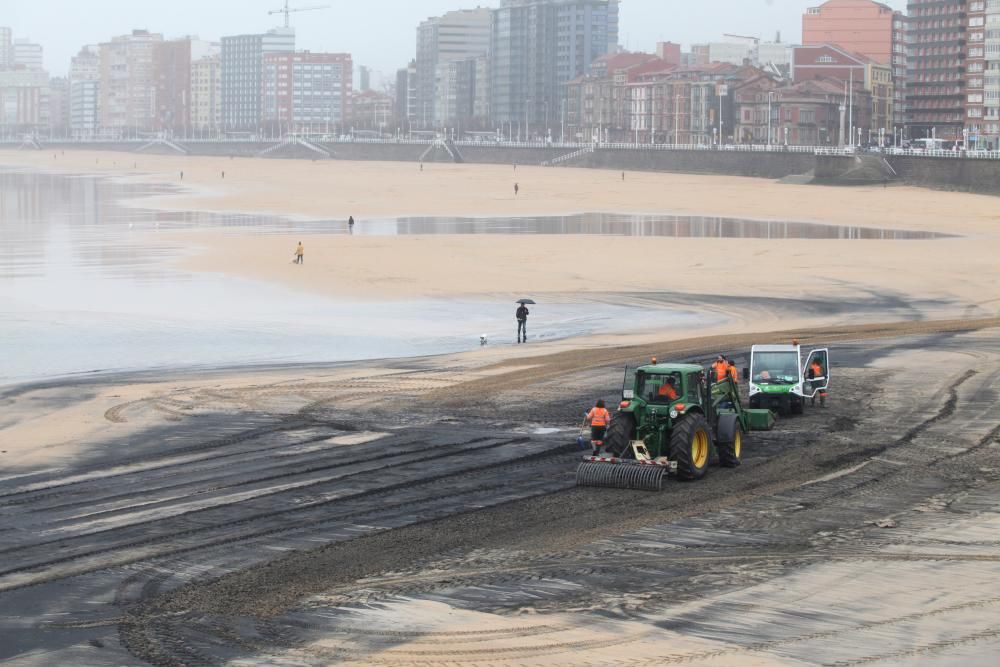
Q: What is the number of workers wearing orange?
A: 5